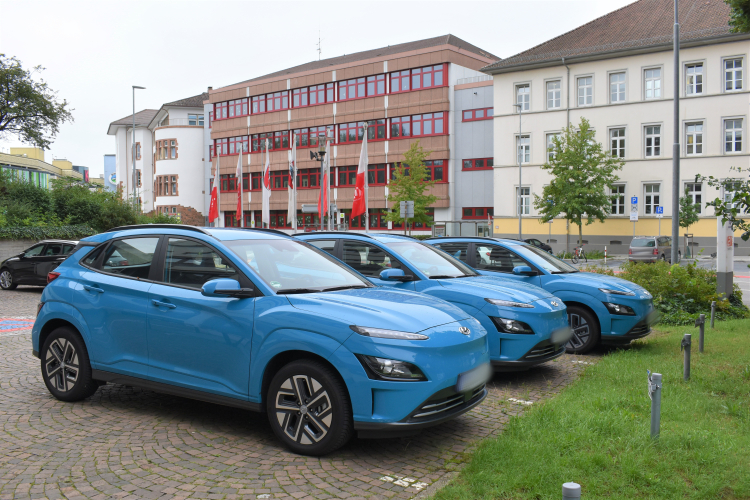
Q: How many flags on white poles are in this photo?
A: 6